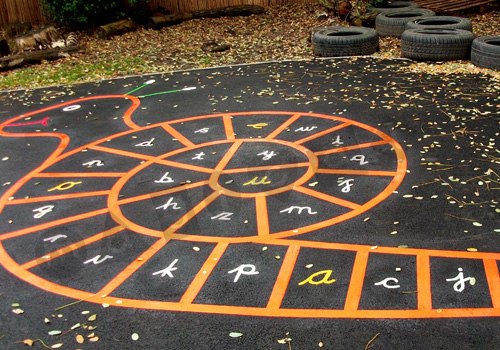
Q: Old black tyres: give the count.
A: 6